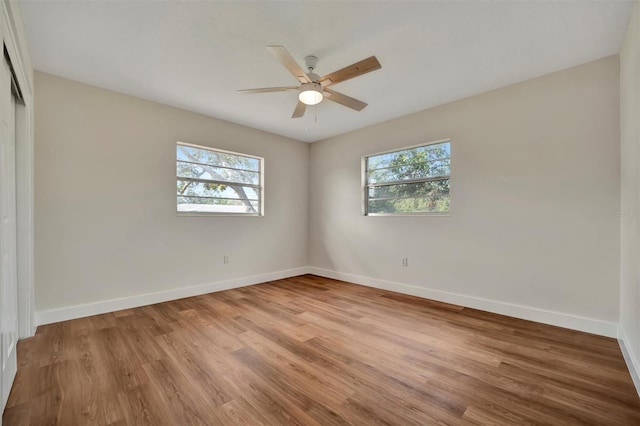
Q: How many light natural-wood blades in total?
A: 5